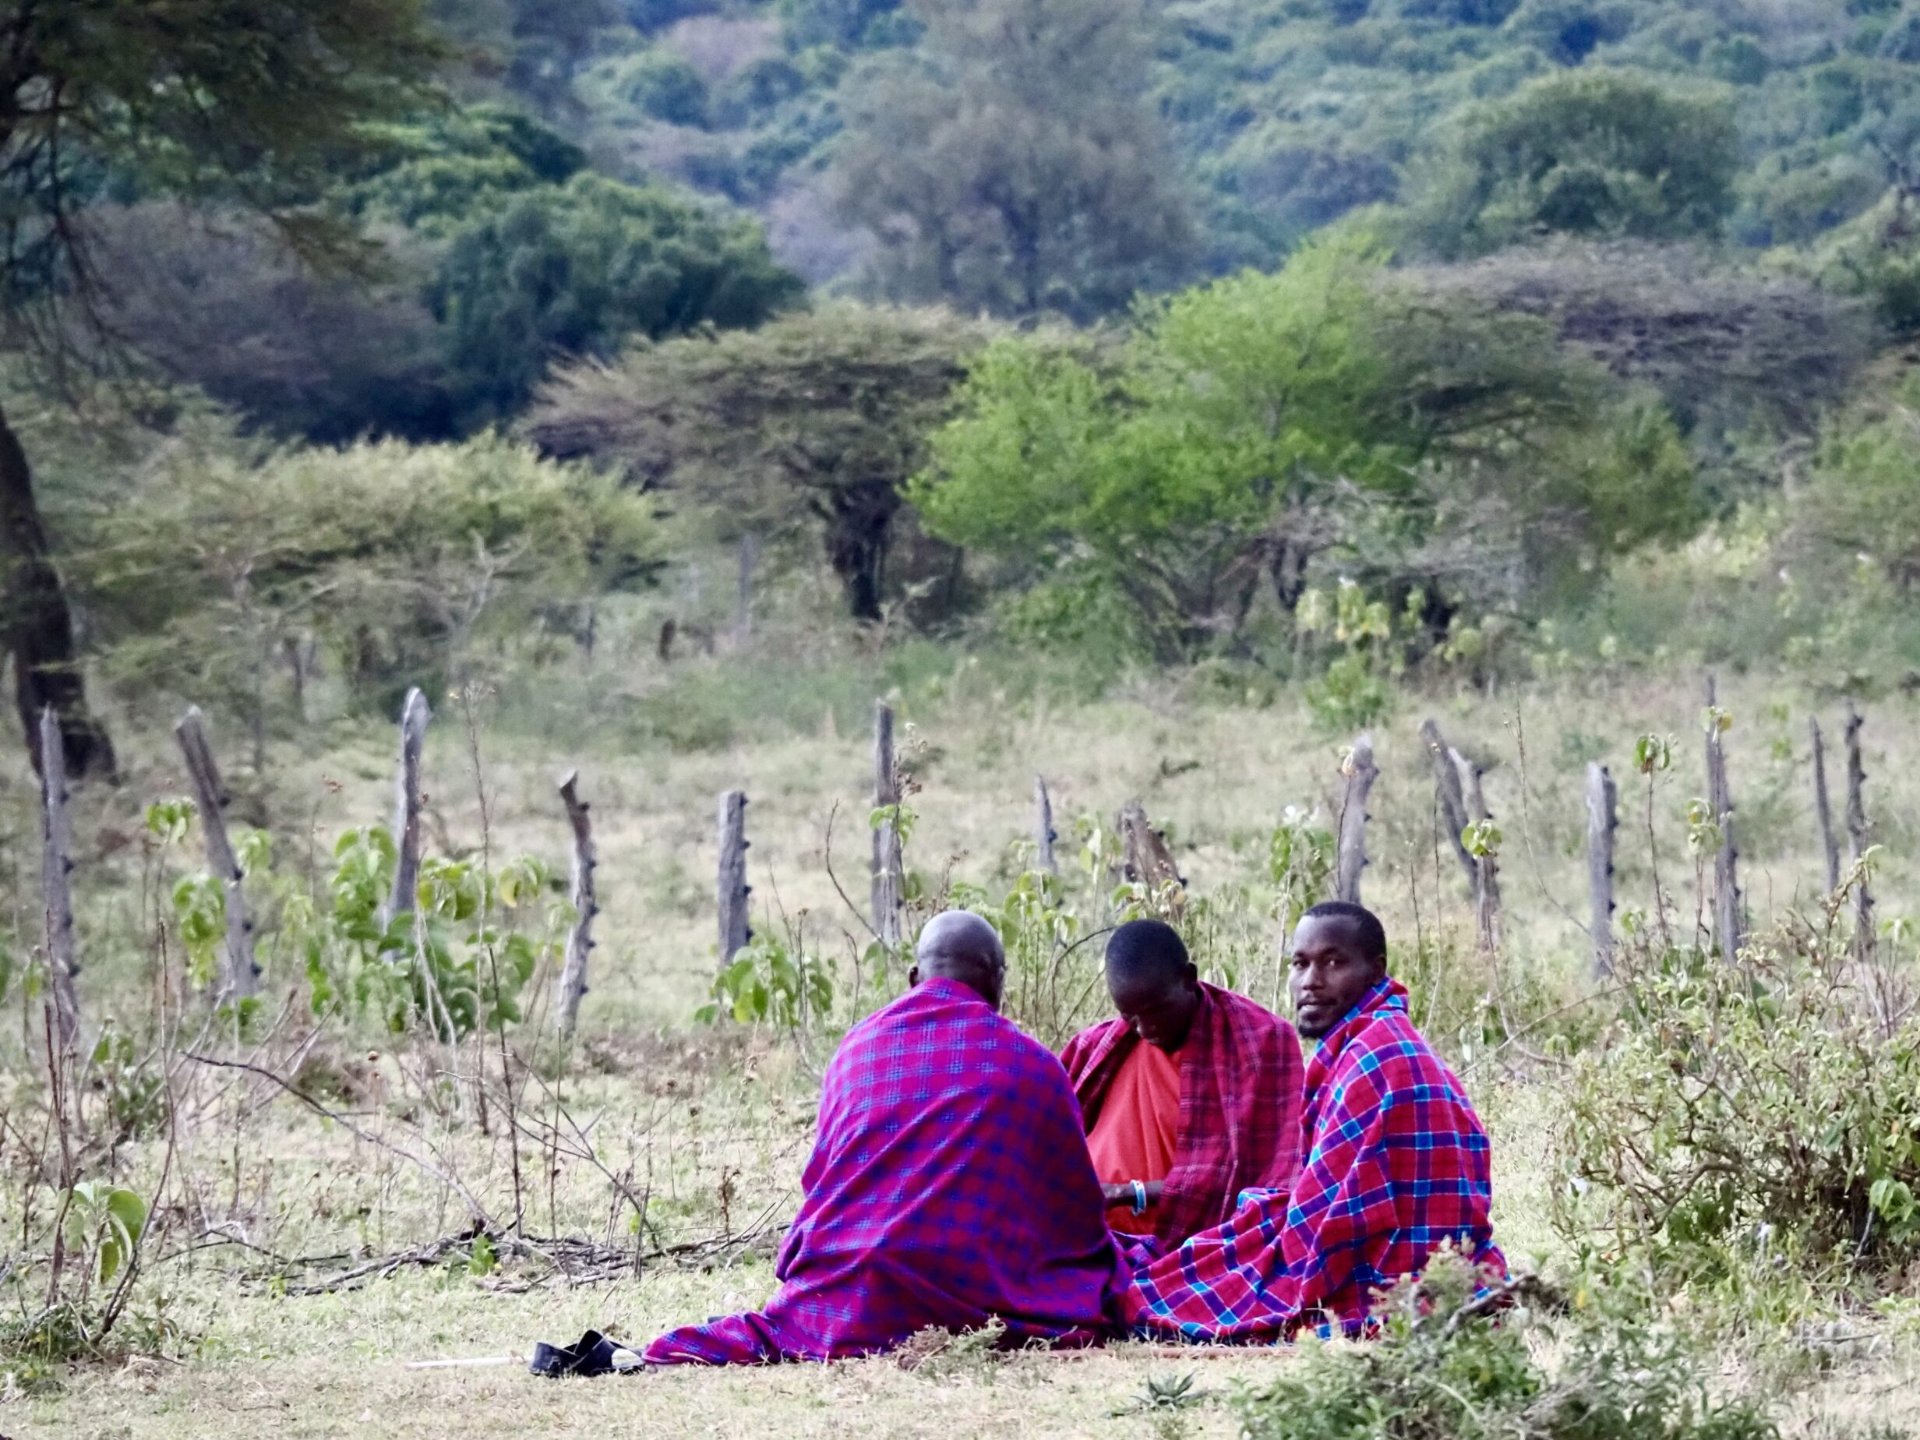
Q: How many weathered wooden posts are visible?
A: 15